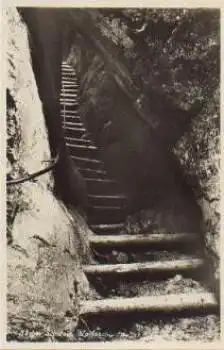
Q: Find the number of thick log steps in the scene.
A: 3